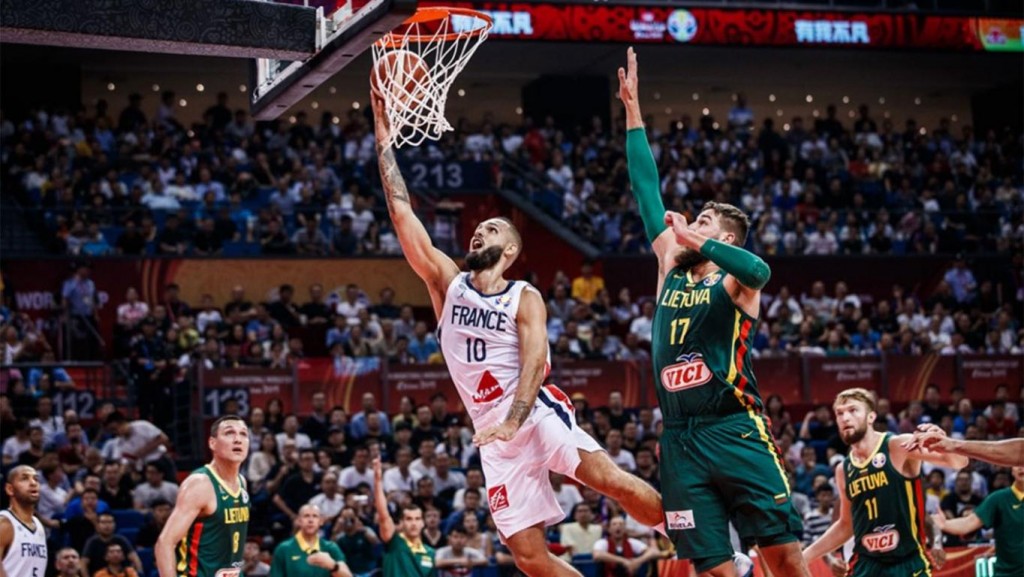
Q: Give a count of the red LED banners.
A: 1